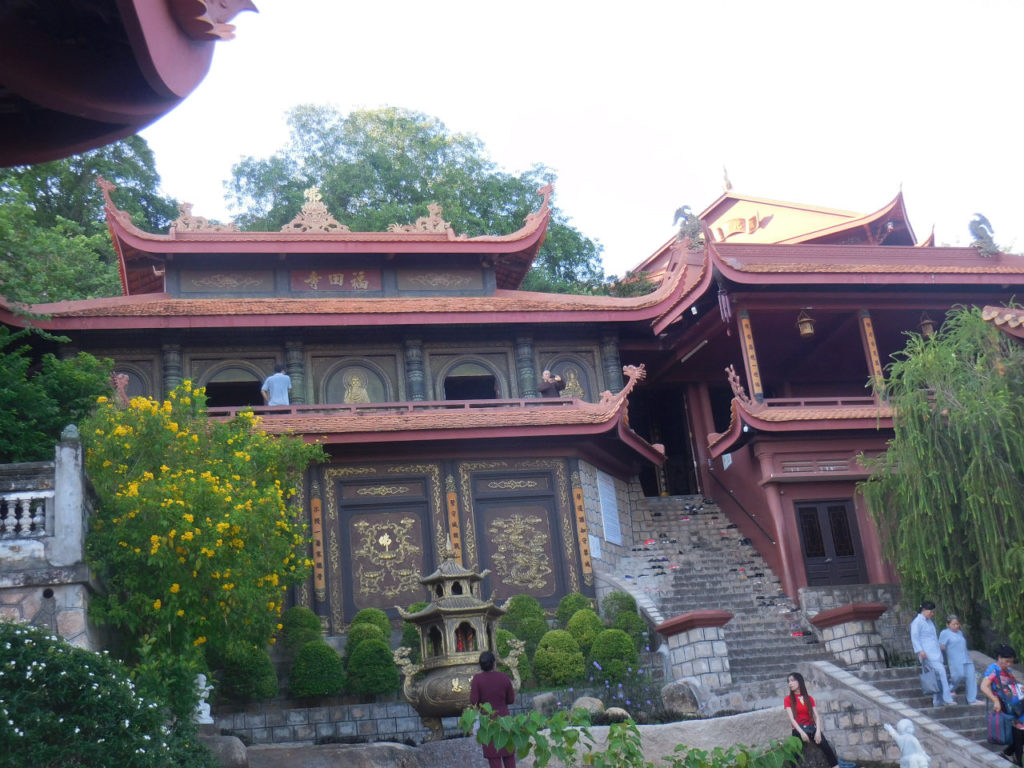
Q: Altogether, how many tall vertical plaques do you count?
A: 5